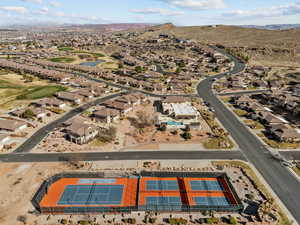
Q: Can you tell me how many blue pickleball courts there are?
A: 4